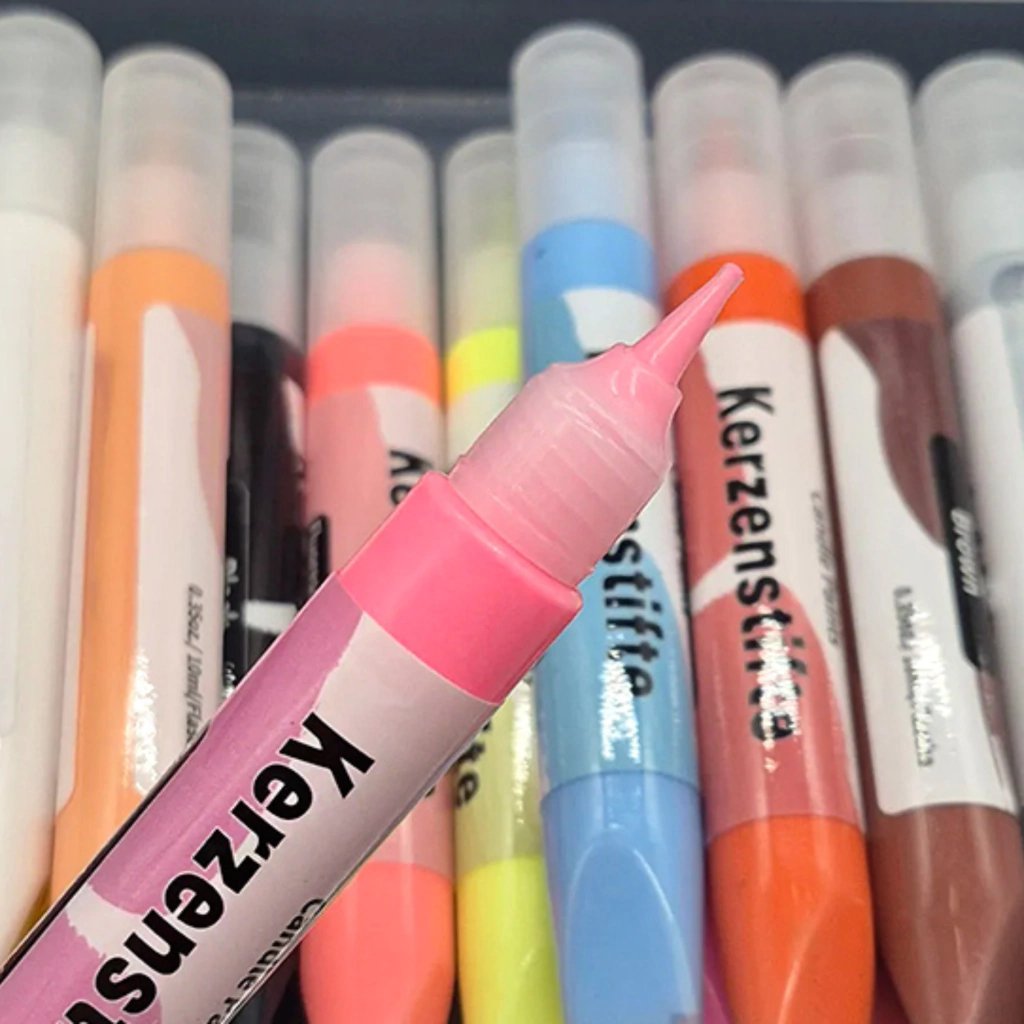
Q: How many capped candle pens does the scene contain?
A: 9